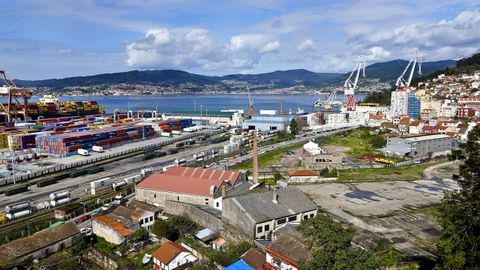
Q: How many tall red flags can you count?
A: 0